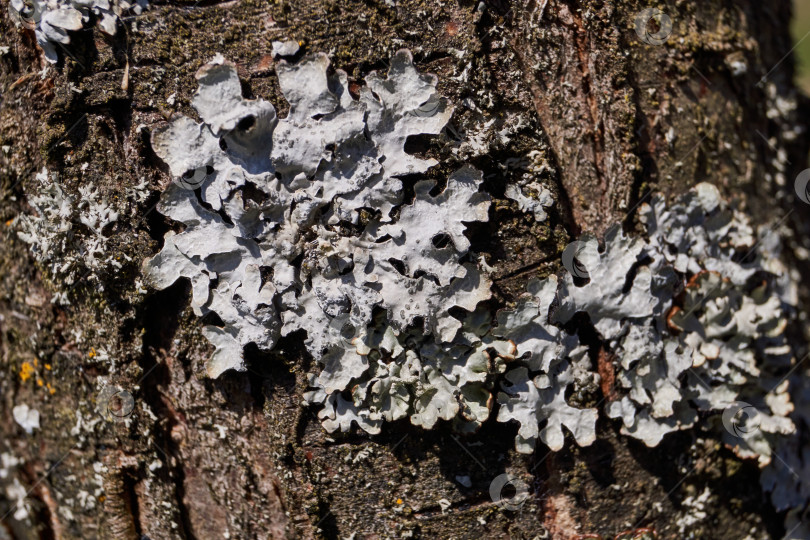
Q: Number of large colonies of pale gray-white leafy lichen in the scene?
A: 2